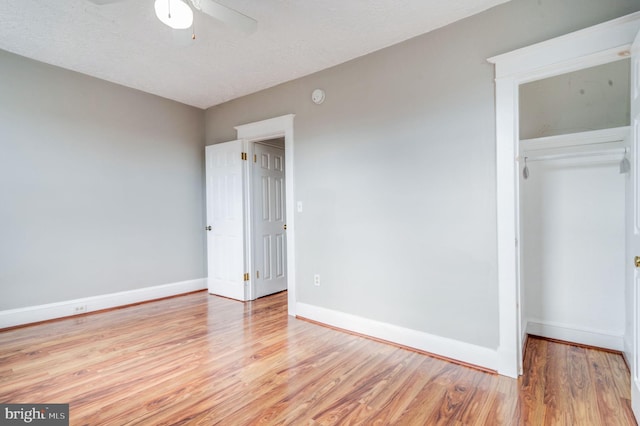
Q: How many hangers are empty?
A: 2